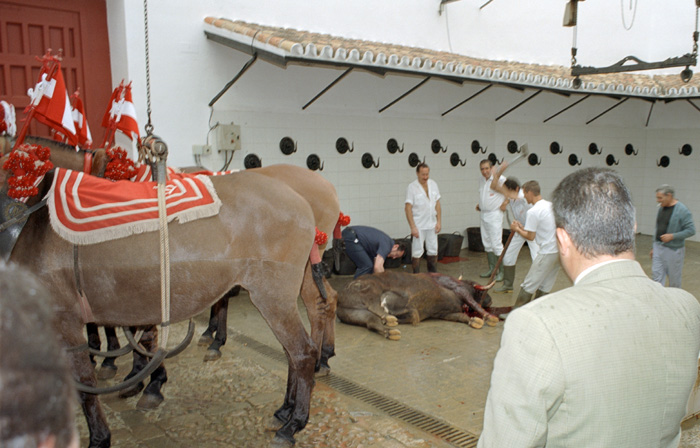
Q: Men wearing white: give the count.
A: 4